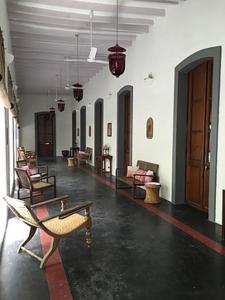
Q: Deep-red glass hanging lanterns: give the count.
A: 4